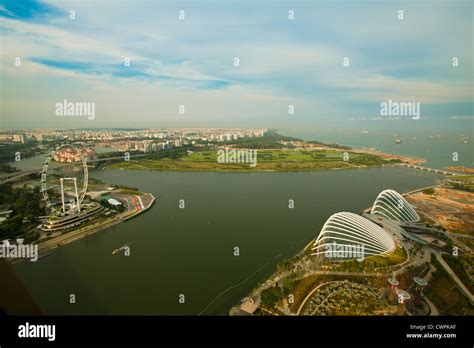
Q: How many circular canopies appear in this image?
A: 3